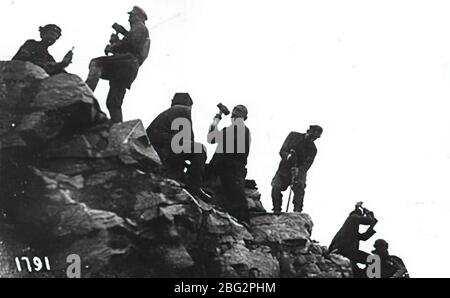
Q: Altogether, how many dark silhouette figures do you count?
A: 7